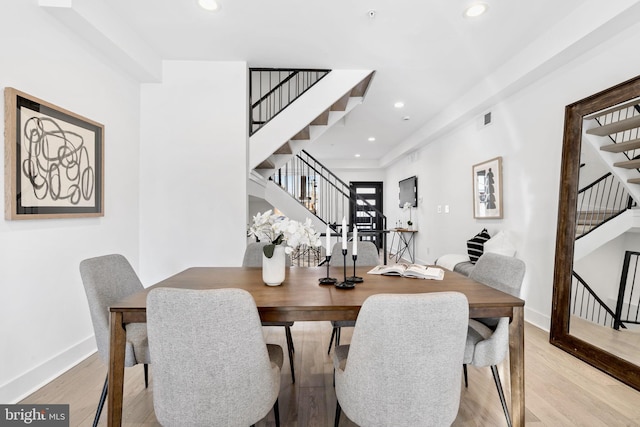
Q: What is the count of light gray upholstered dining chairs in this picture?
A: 6